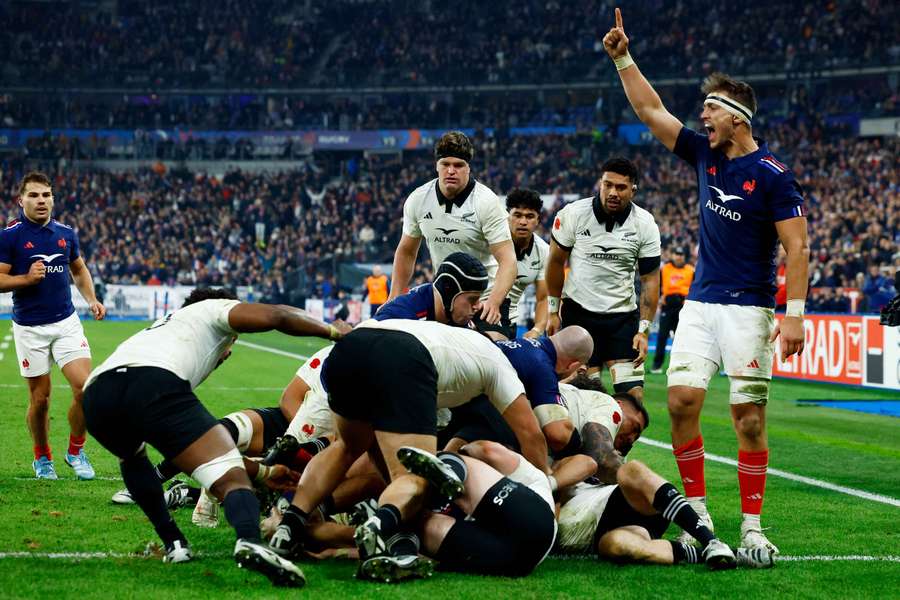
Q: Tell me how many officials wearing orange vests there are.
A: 2